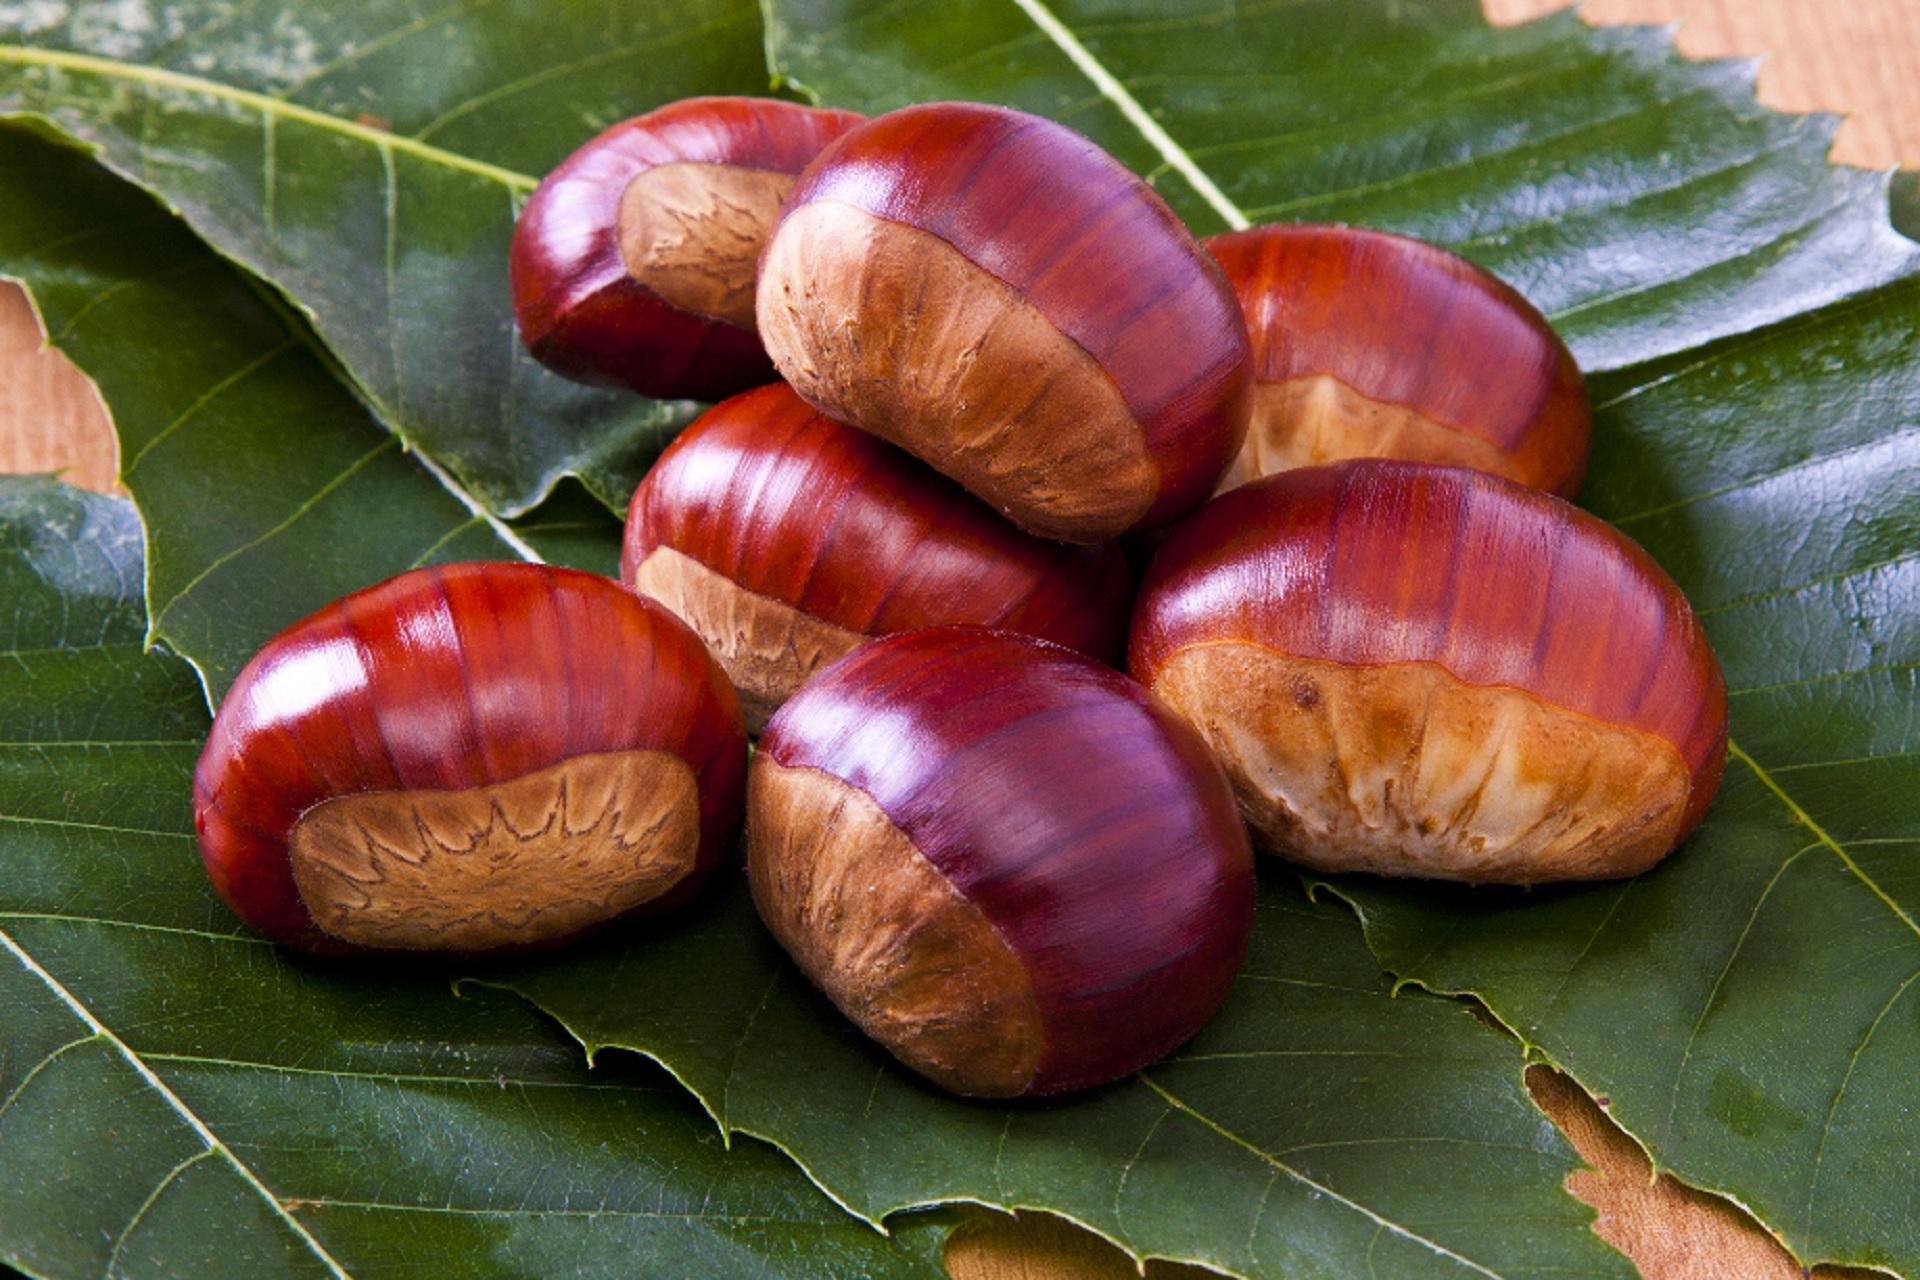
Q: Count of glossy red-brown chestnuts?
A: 7